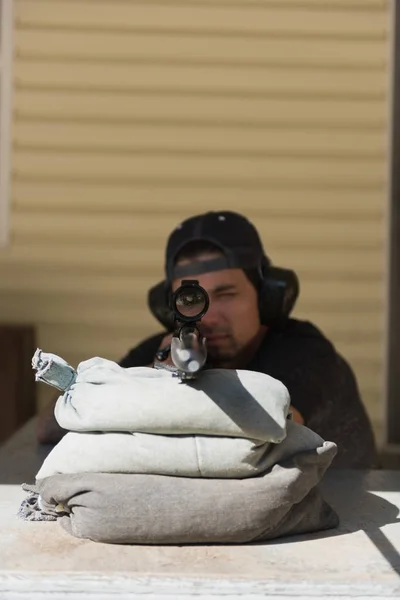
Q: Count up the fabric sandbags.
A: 3